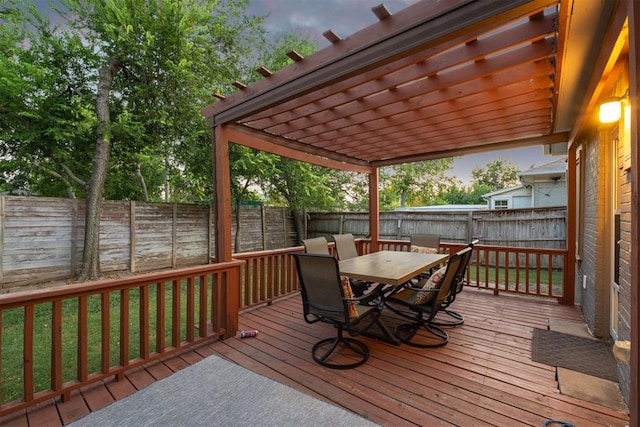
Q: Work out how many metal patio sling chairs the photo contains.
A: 6